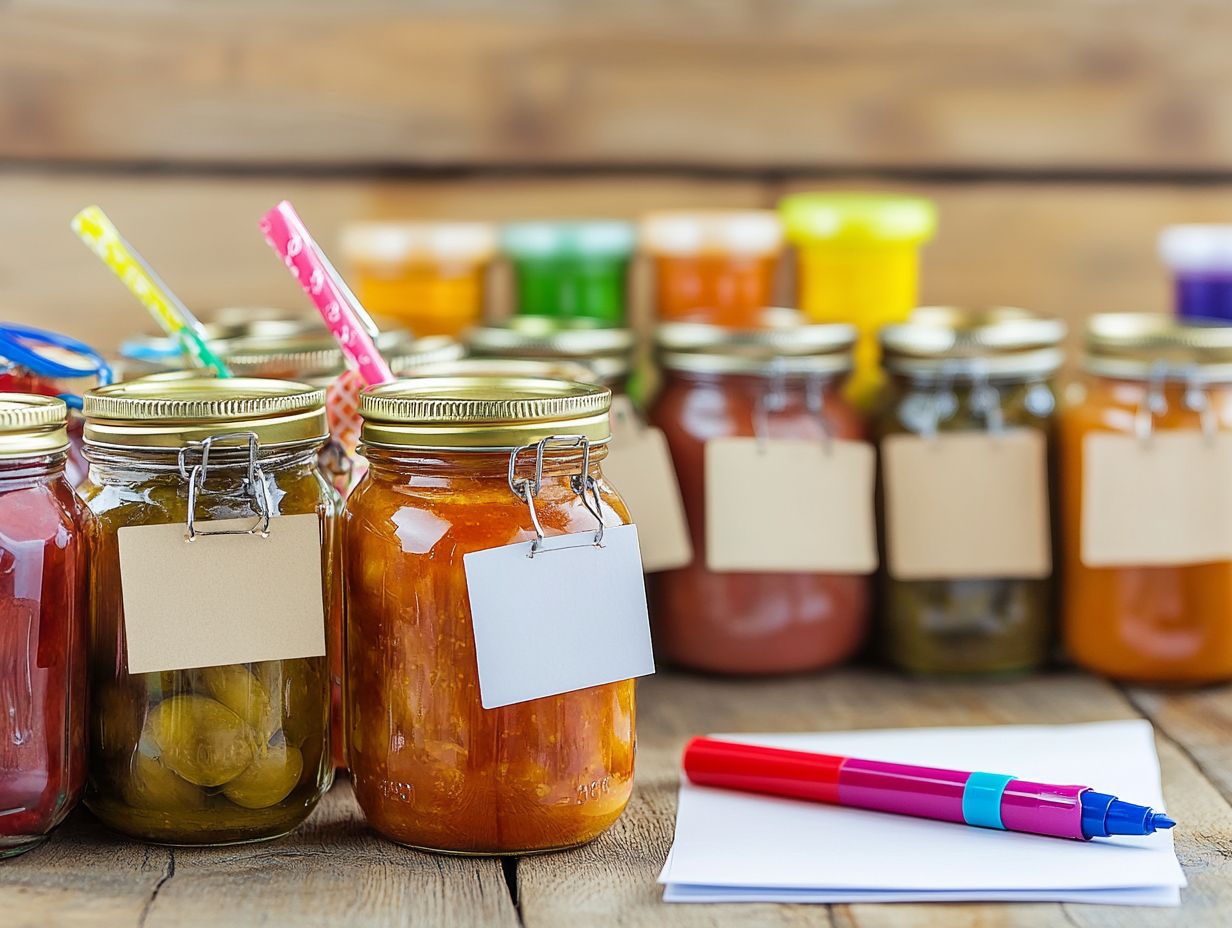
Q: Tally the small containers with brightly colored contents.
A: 5